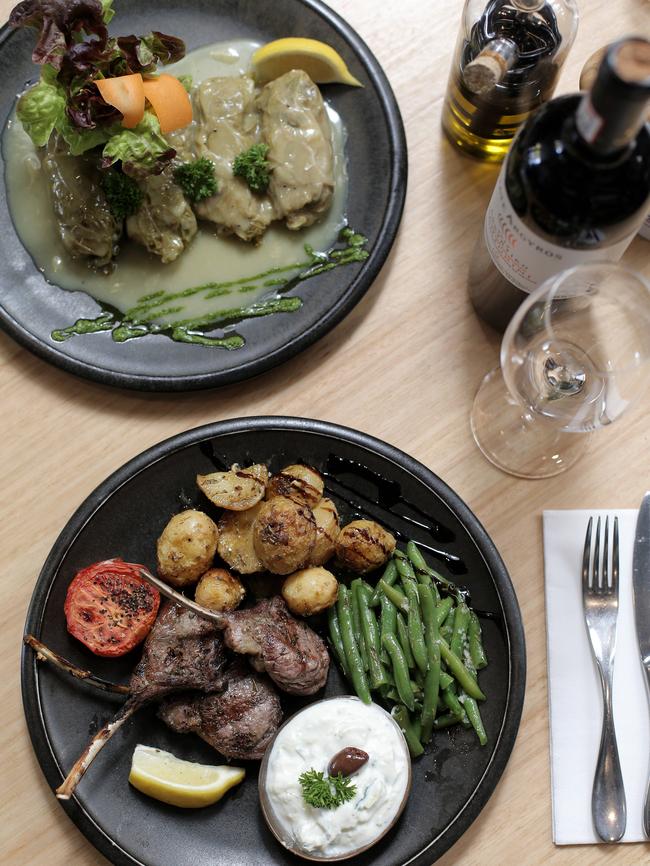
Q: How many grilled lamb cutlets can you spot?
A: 3